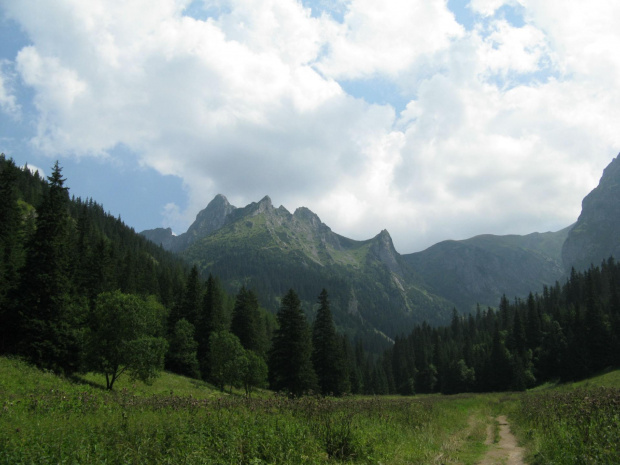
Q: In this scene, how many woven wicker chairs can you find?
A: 0